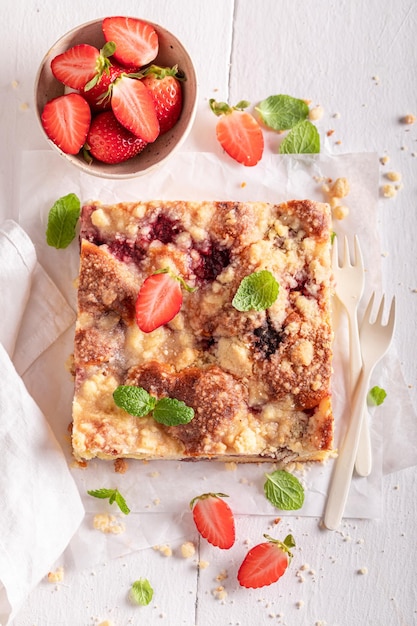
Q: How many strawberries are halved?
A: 8